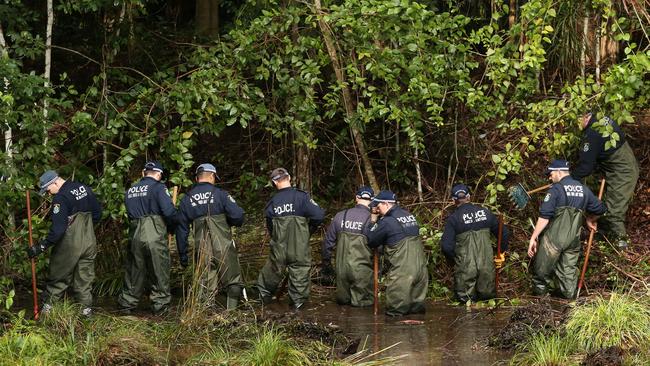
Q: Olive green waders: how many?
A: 9